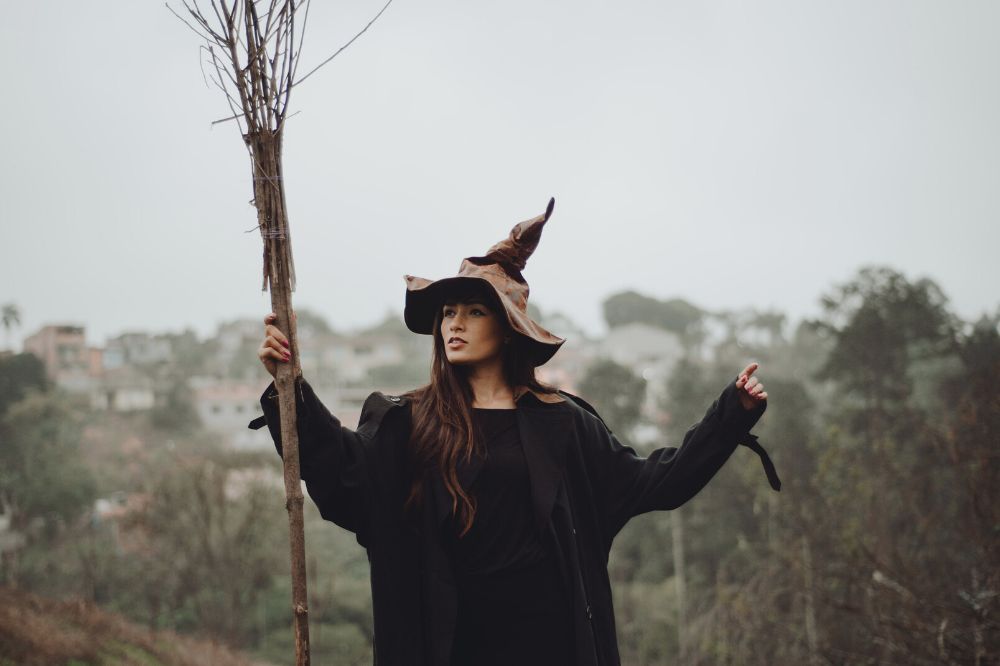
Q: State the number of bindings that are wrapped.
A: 2